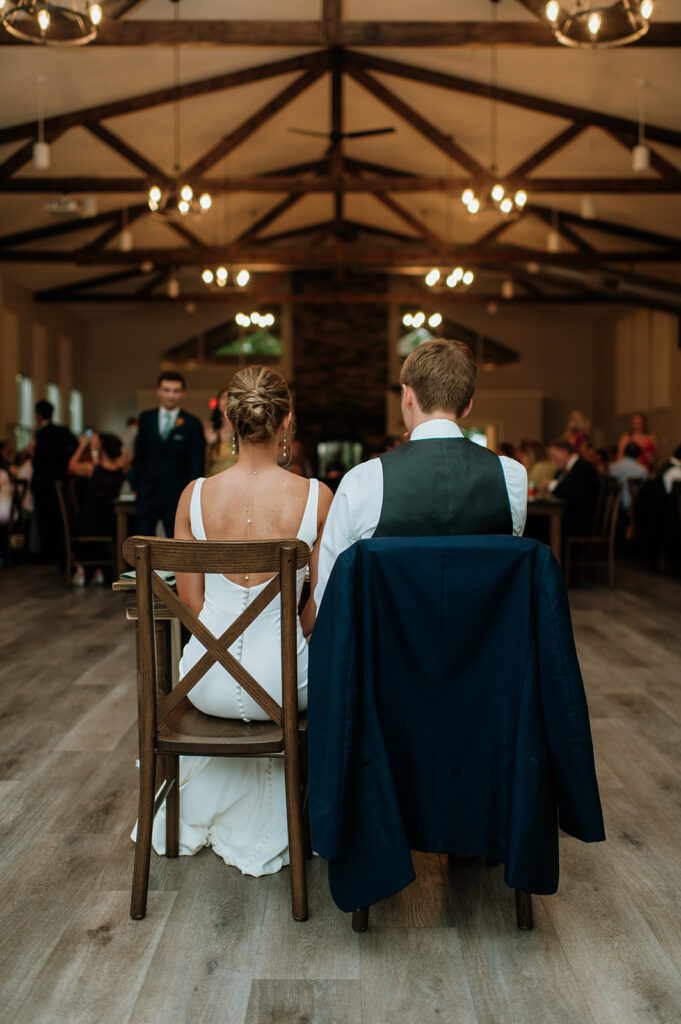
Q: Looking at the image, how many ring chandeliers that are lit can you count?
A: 8